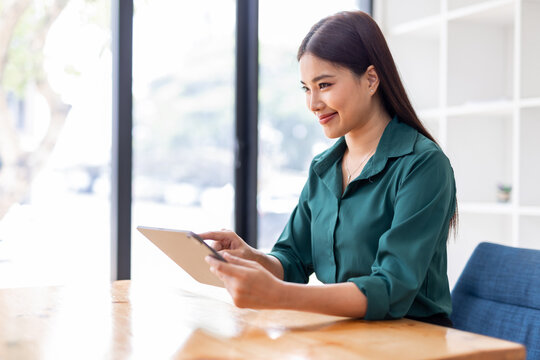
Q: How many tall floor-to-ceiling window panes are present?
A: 3